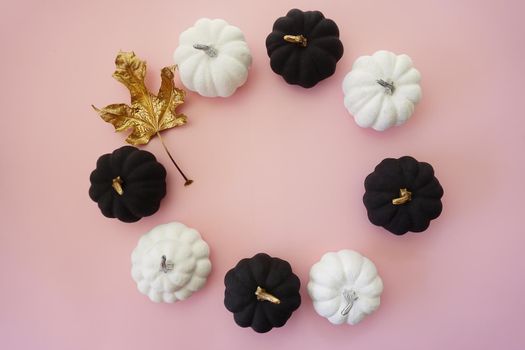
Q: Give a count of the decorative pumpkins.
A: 8